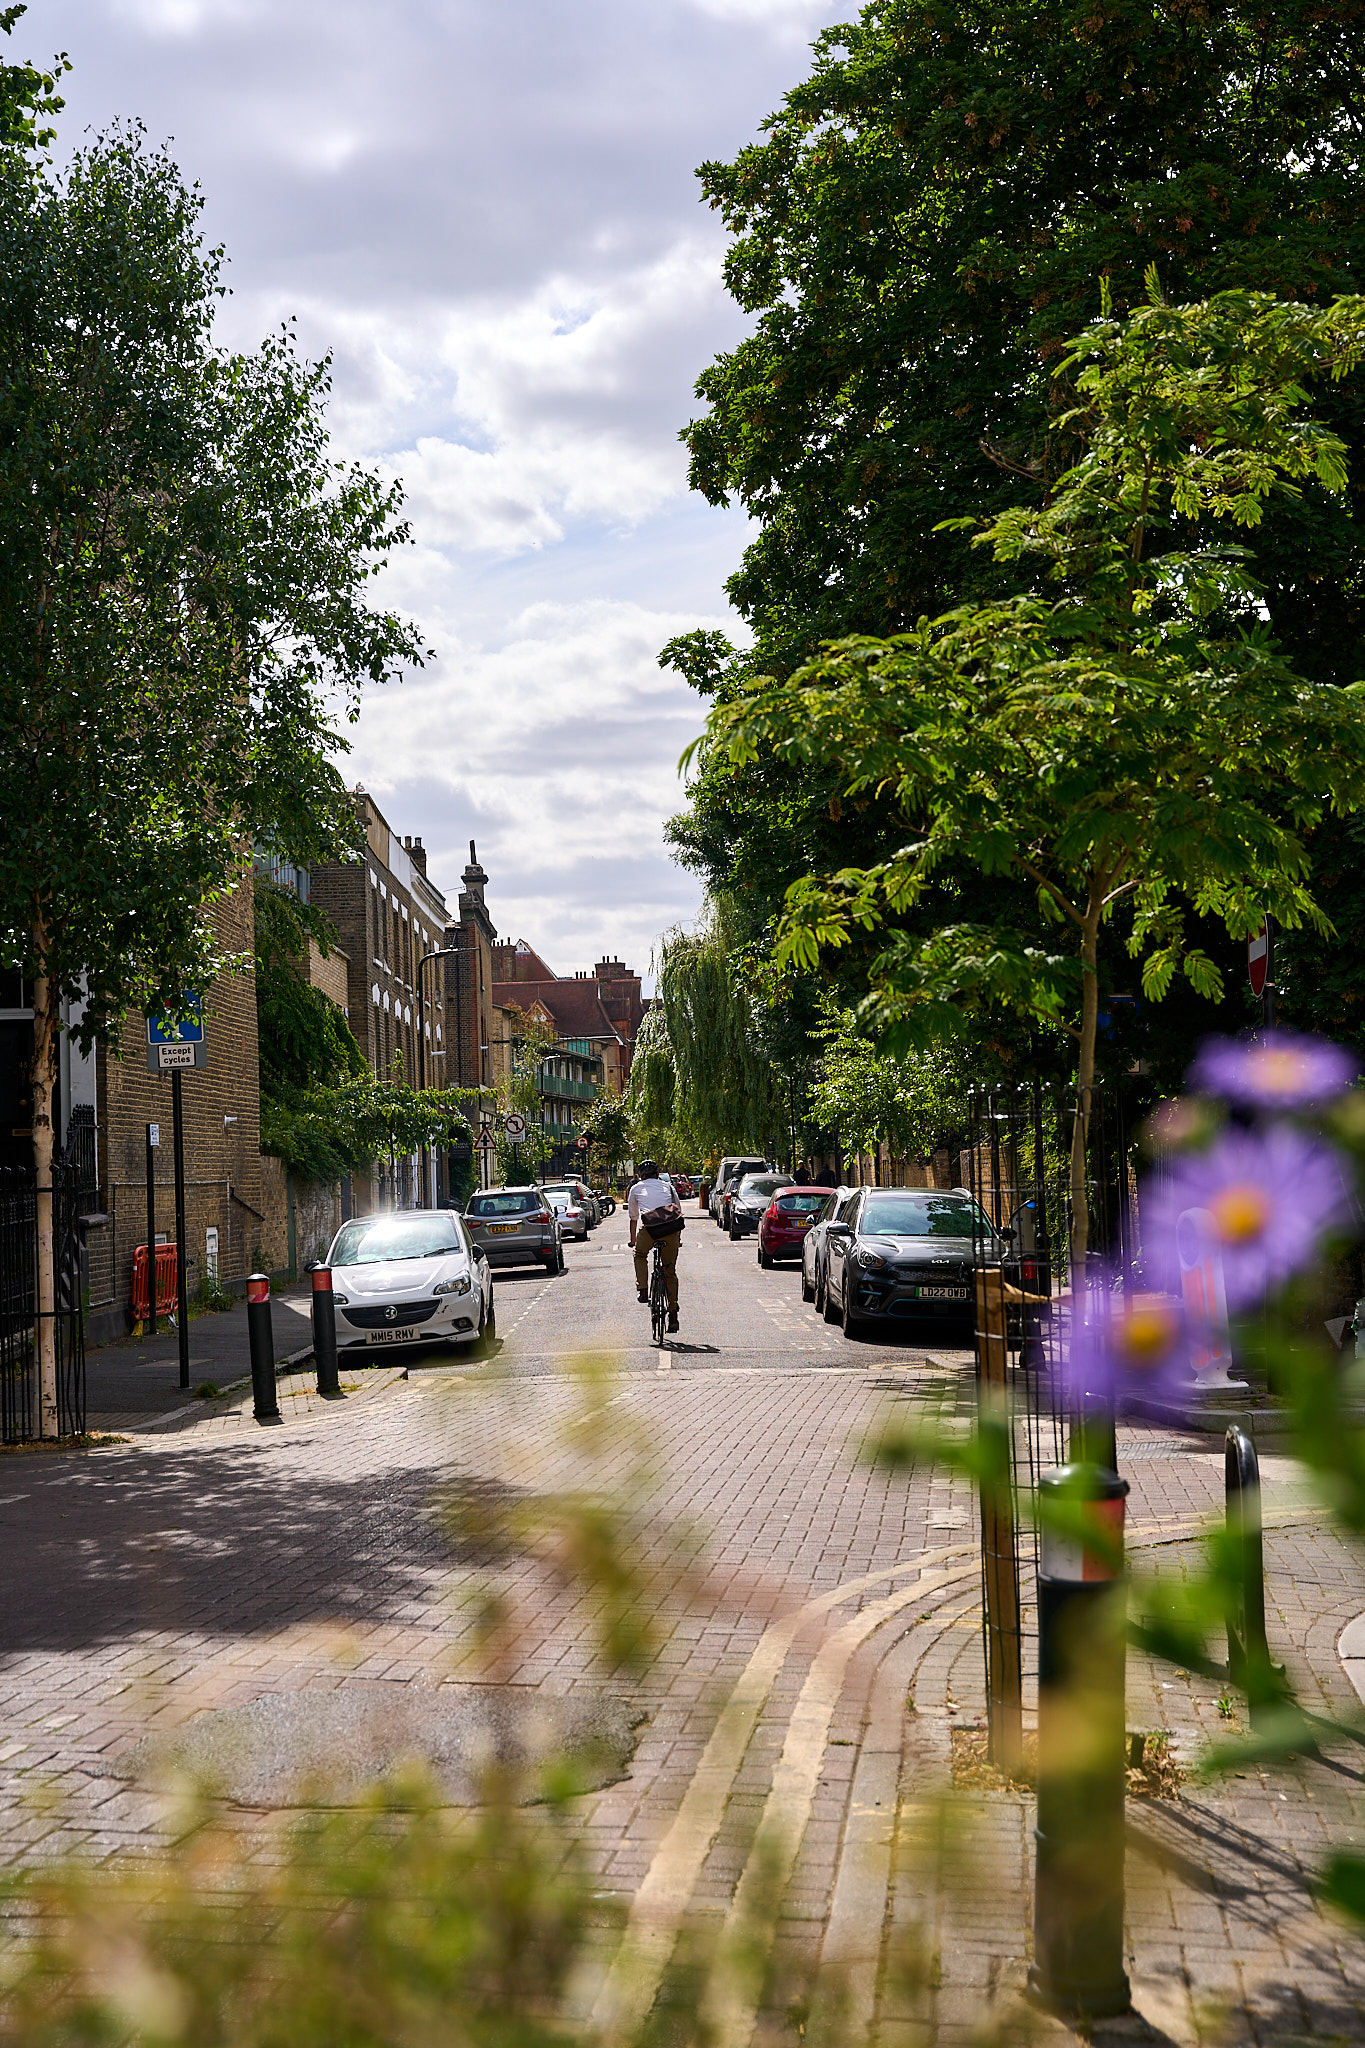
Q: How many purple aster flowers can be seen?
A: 3